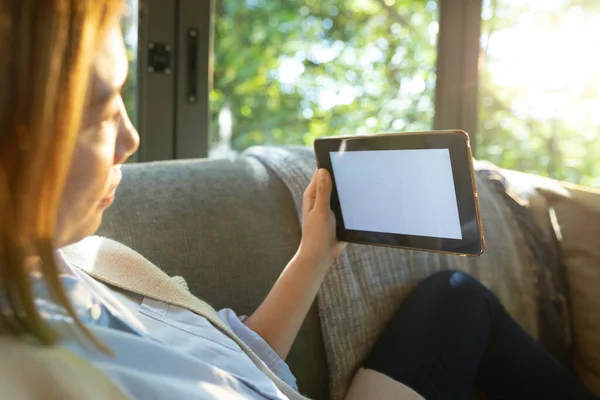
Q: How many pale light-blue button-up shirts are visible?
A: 1